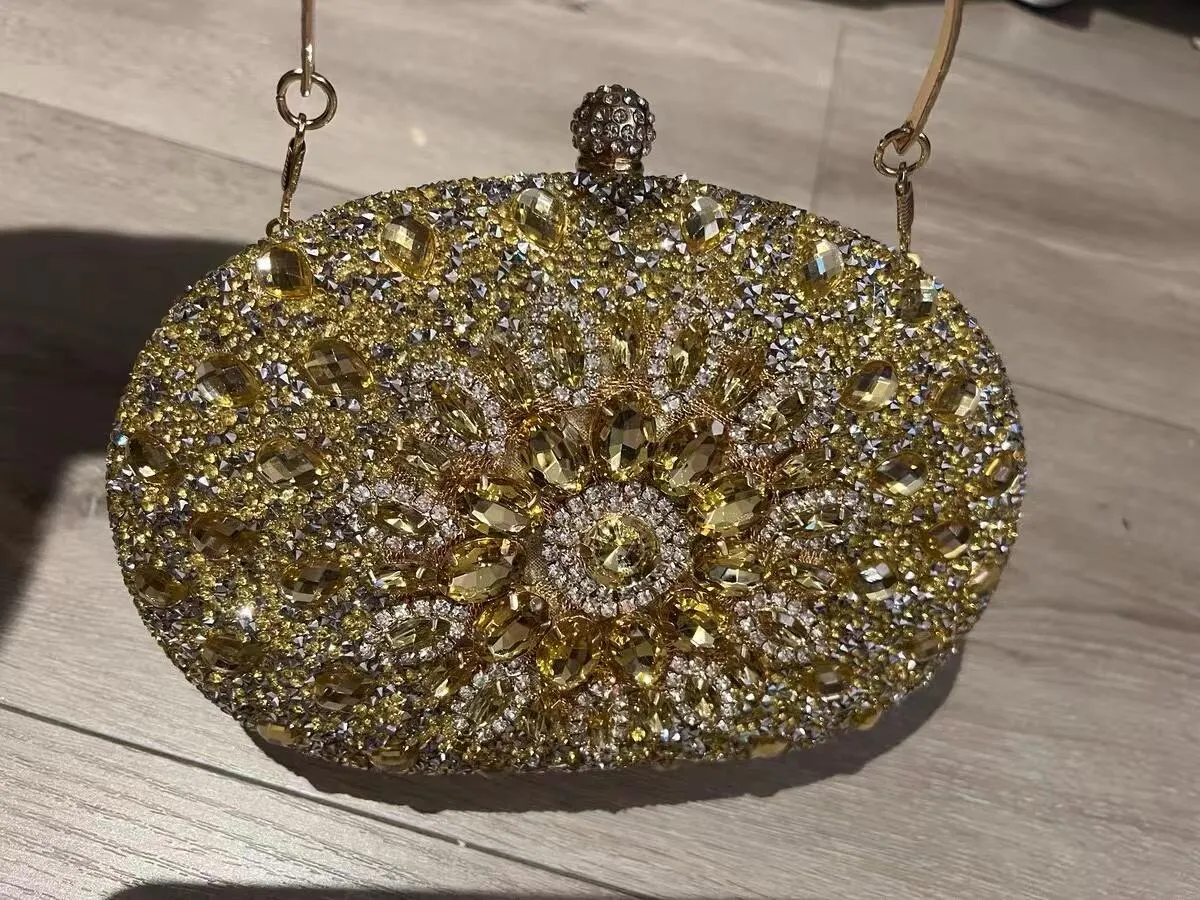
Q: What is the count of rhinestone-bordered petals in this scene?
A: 11